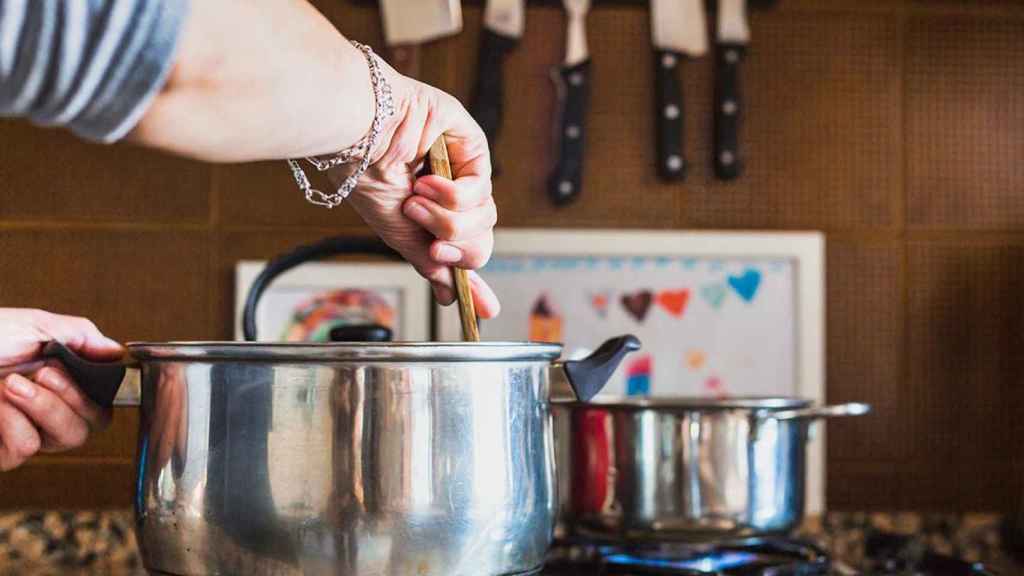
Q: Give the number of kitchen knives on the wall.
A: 5